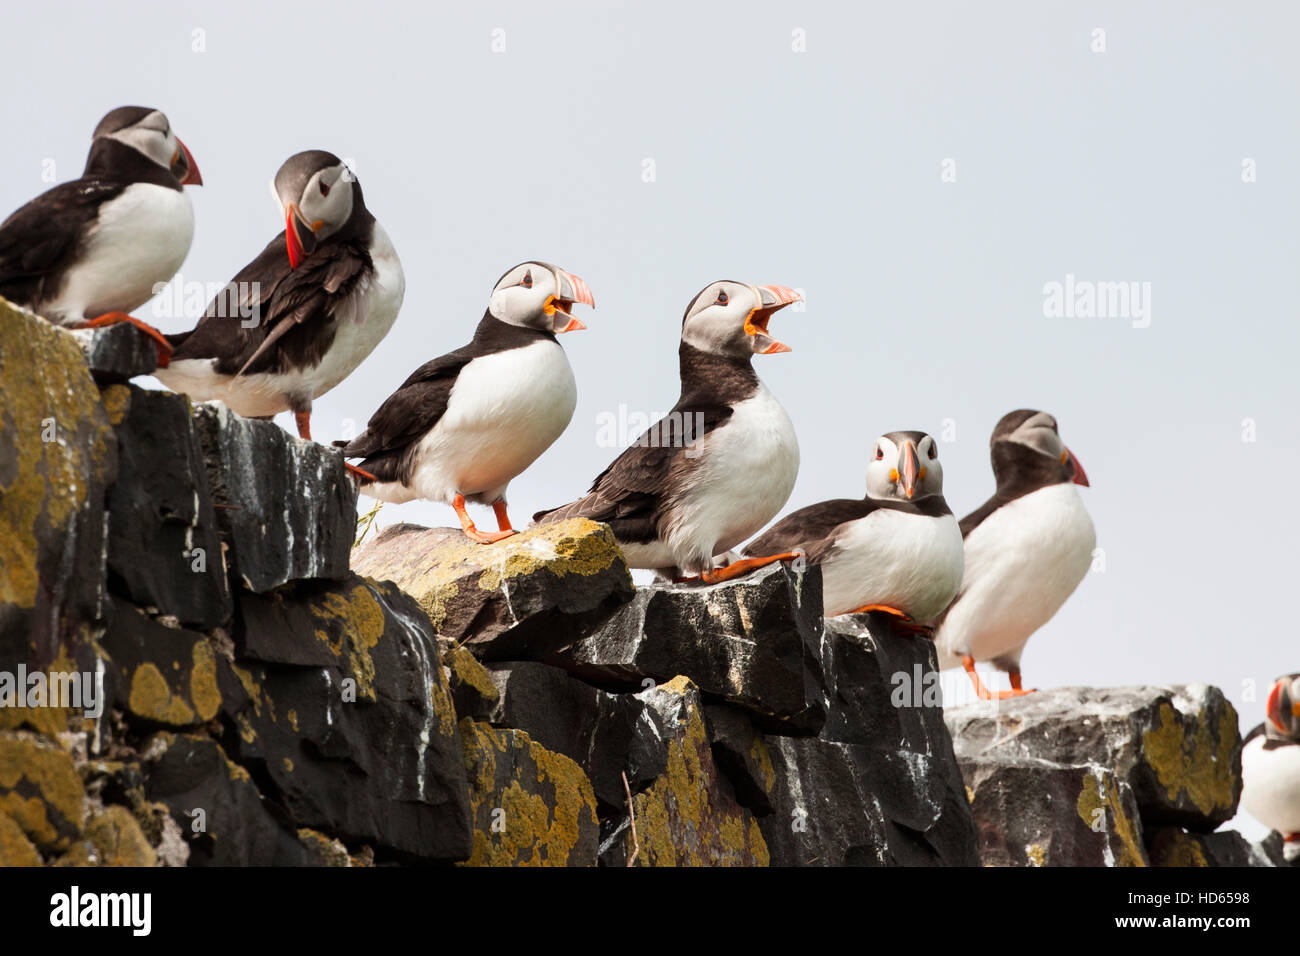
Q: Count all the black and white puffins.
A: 7